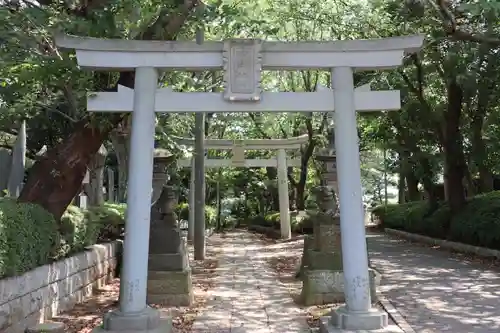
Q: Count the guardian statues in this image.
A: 2